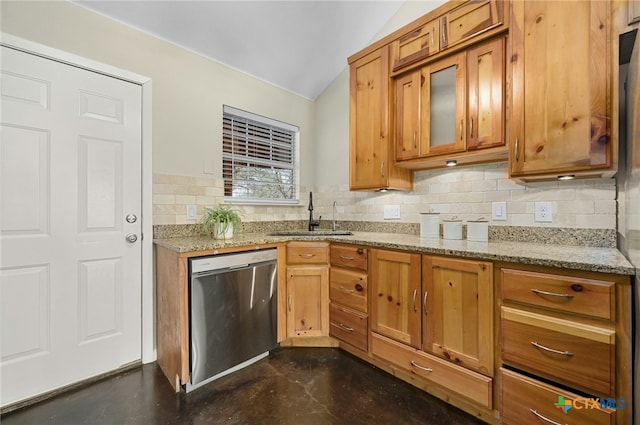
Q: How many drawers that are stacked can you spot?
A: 6